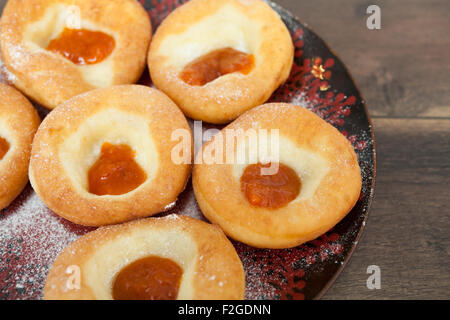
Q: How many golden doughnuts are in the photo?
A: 6